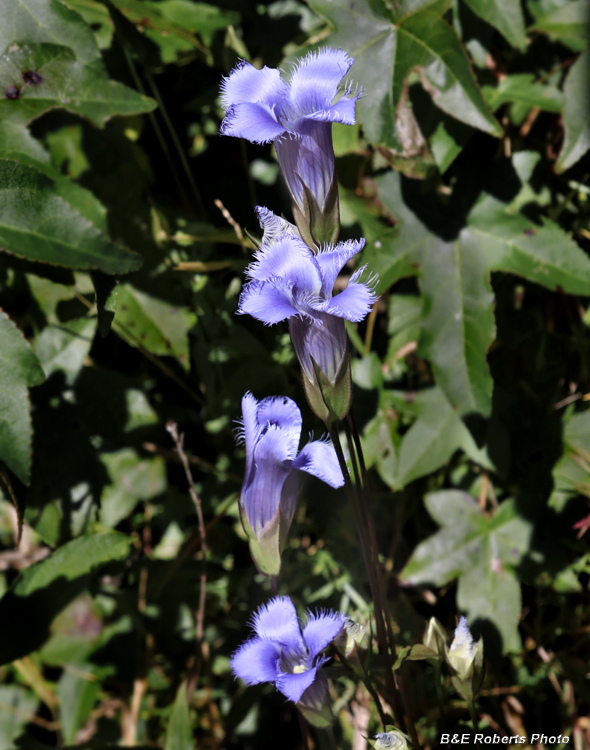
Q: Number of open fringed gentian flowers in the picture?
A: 4